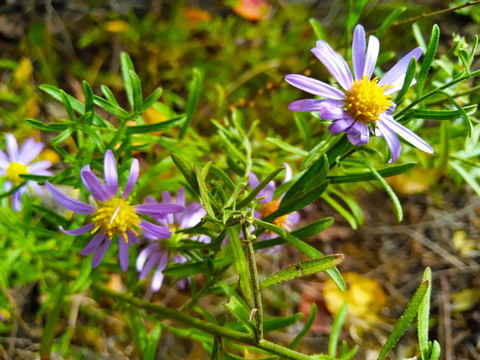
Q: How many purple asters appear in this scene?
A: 5